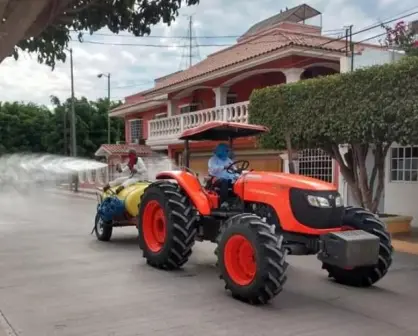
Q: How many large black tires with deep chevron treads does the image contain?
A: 3